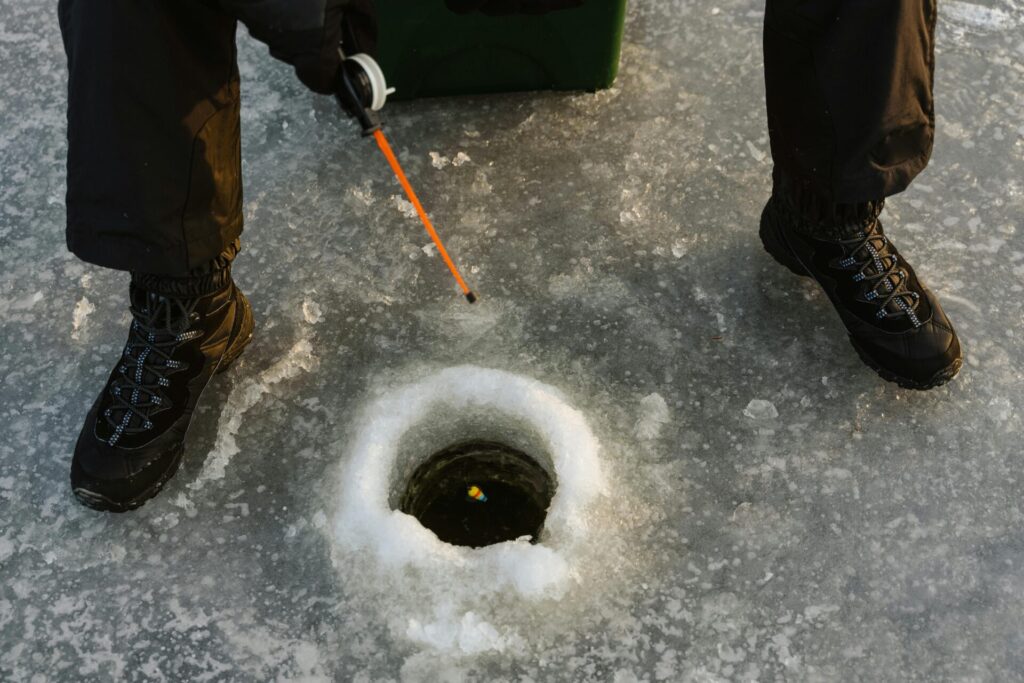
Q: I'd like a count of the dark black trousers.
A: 1